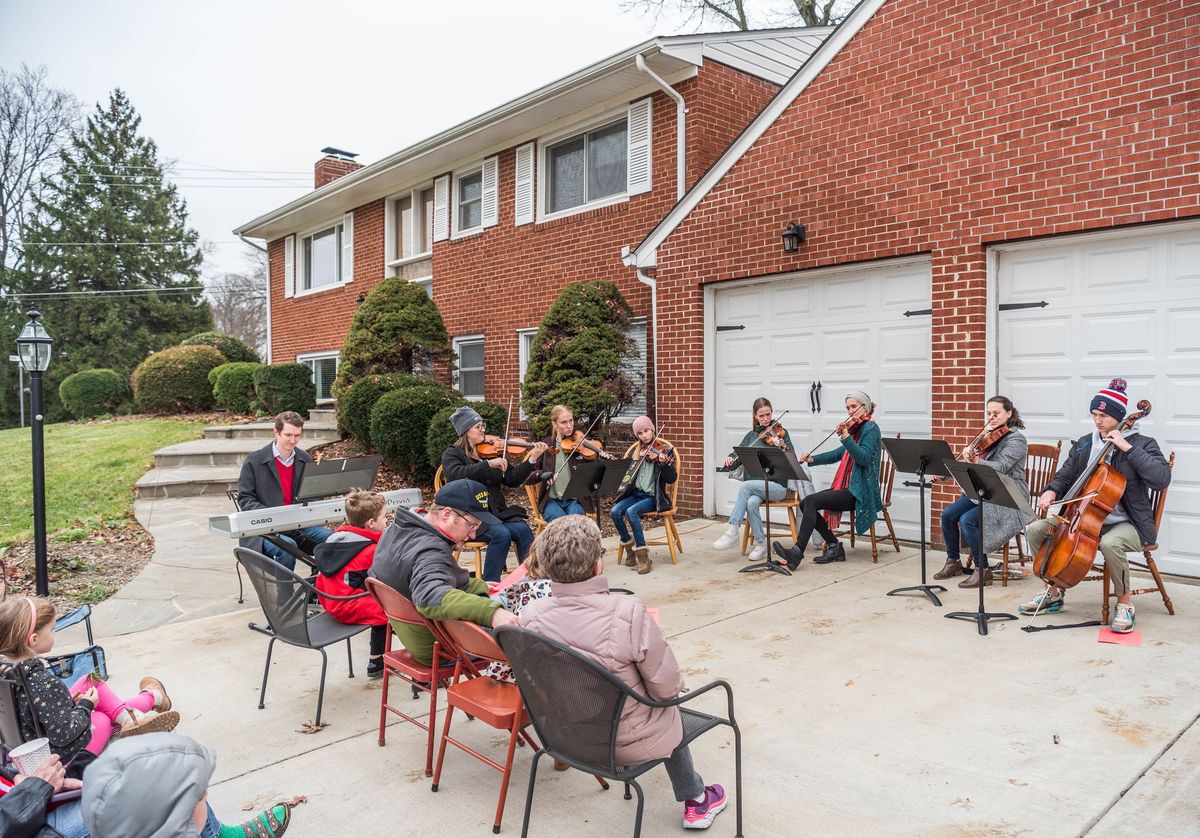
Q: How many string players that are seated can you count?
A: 7